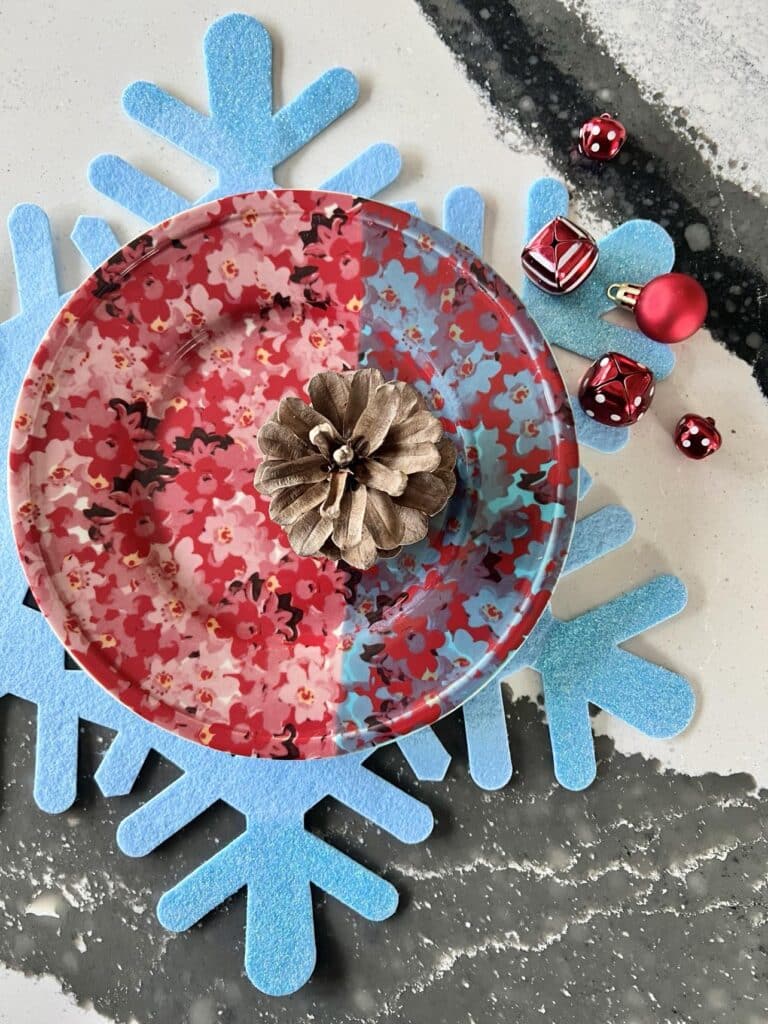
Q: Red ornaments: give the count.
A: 5